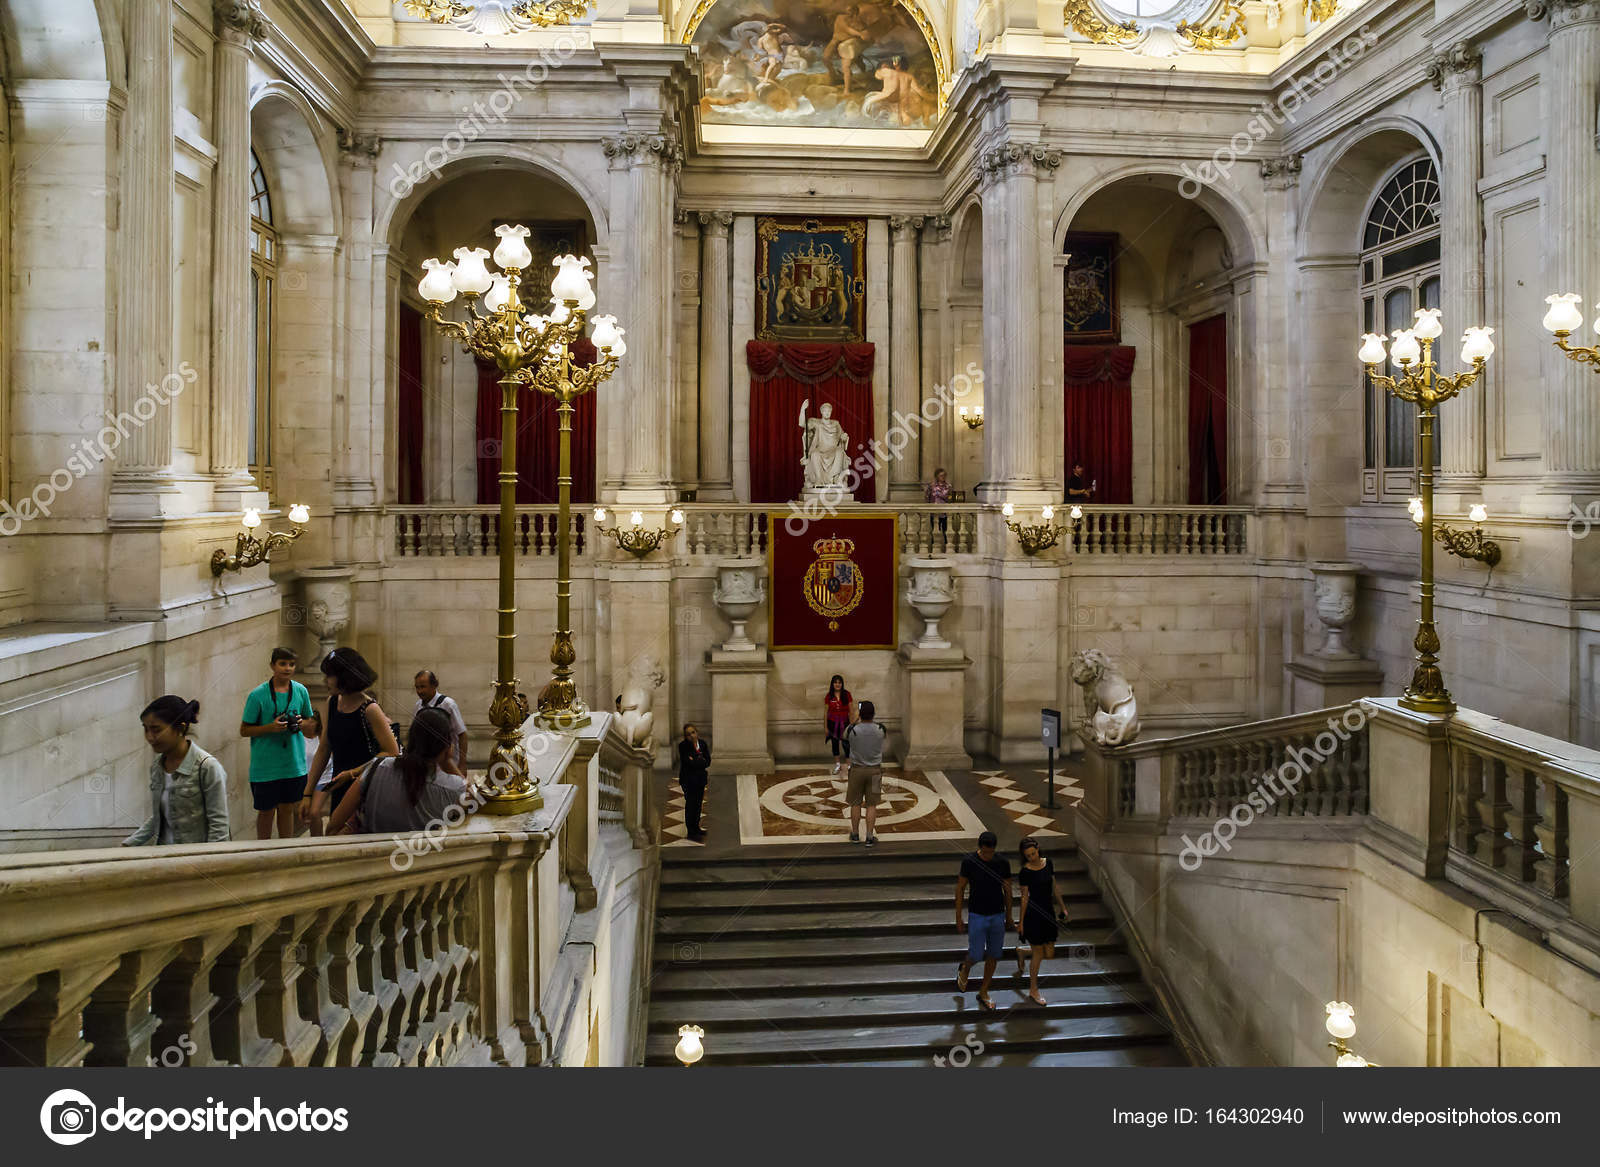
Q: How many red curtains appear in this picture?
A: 5